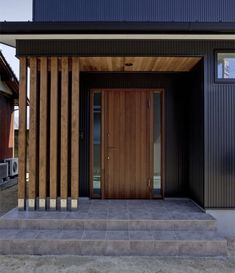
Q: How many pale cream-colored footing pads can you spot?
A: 6